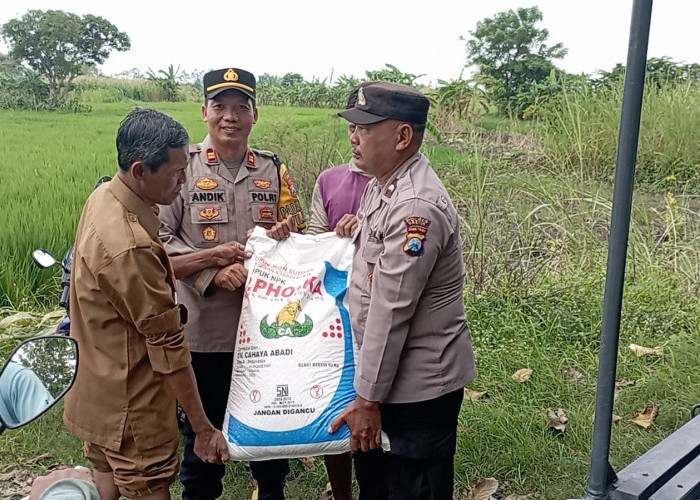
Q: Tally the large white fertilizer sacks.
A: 1